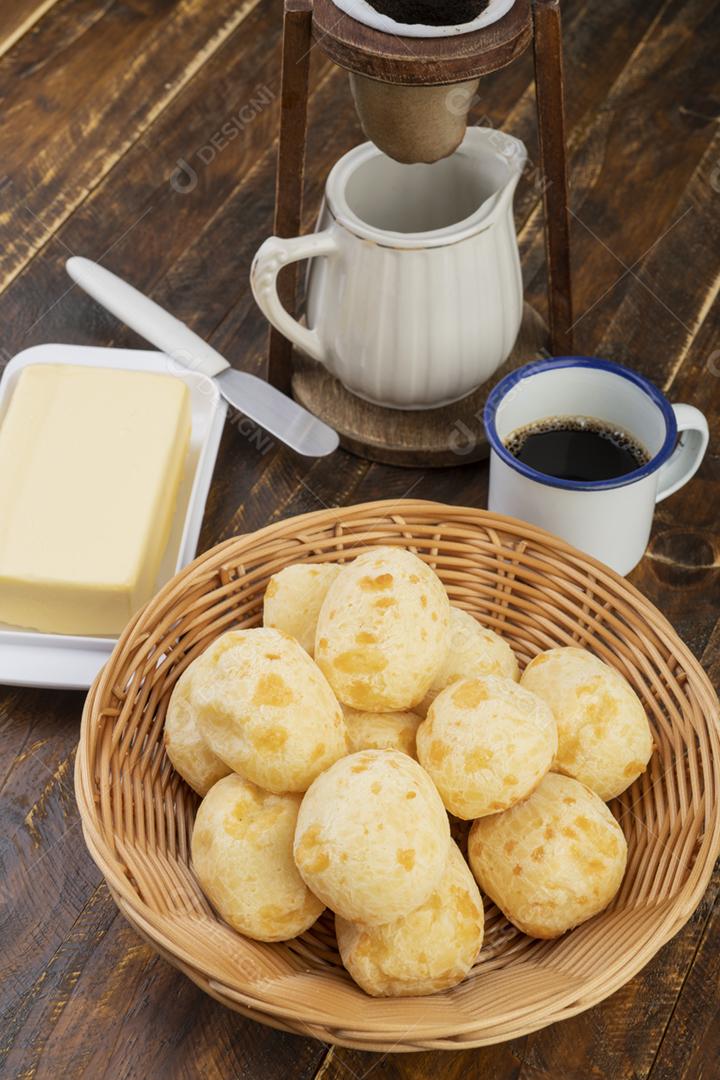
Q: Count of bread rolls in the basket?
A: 12